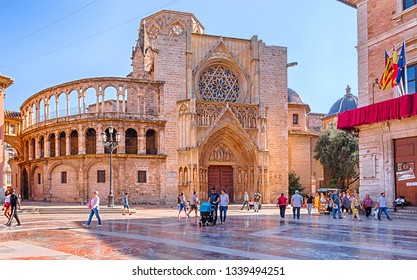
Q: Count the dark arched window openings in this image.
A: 10